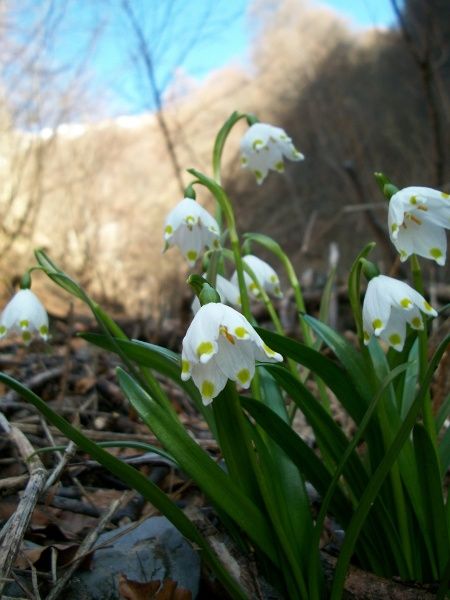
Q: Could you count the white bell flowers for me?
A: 8